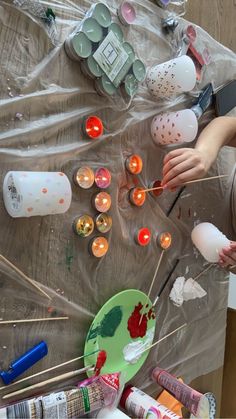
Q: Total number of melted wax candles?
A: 11